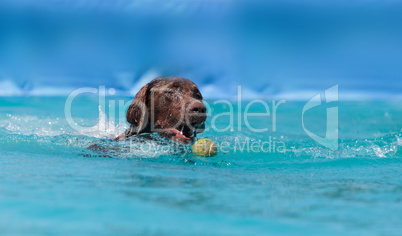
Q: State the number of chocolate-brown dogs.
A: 1